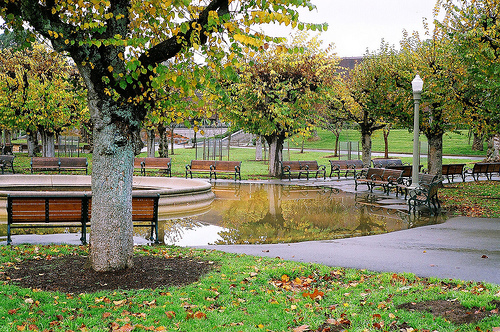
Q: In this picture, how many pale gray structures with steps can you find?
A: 1